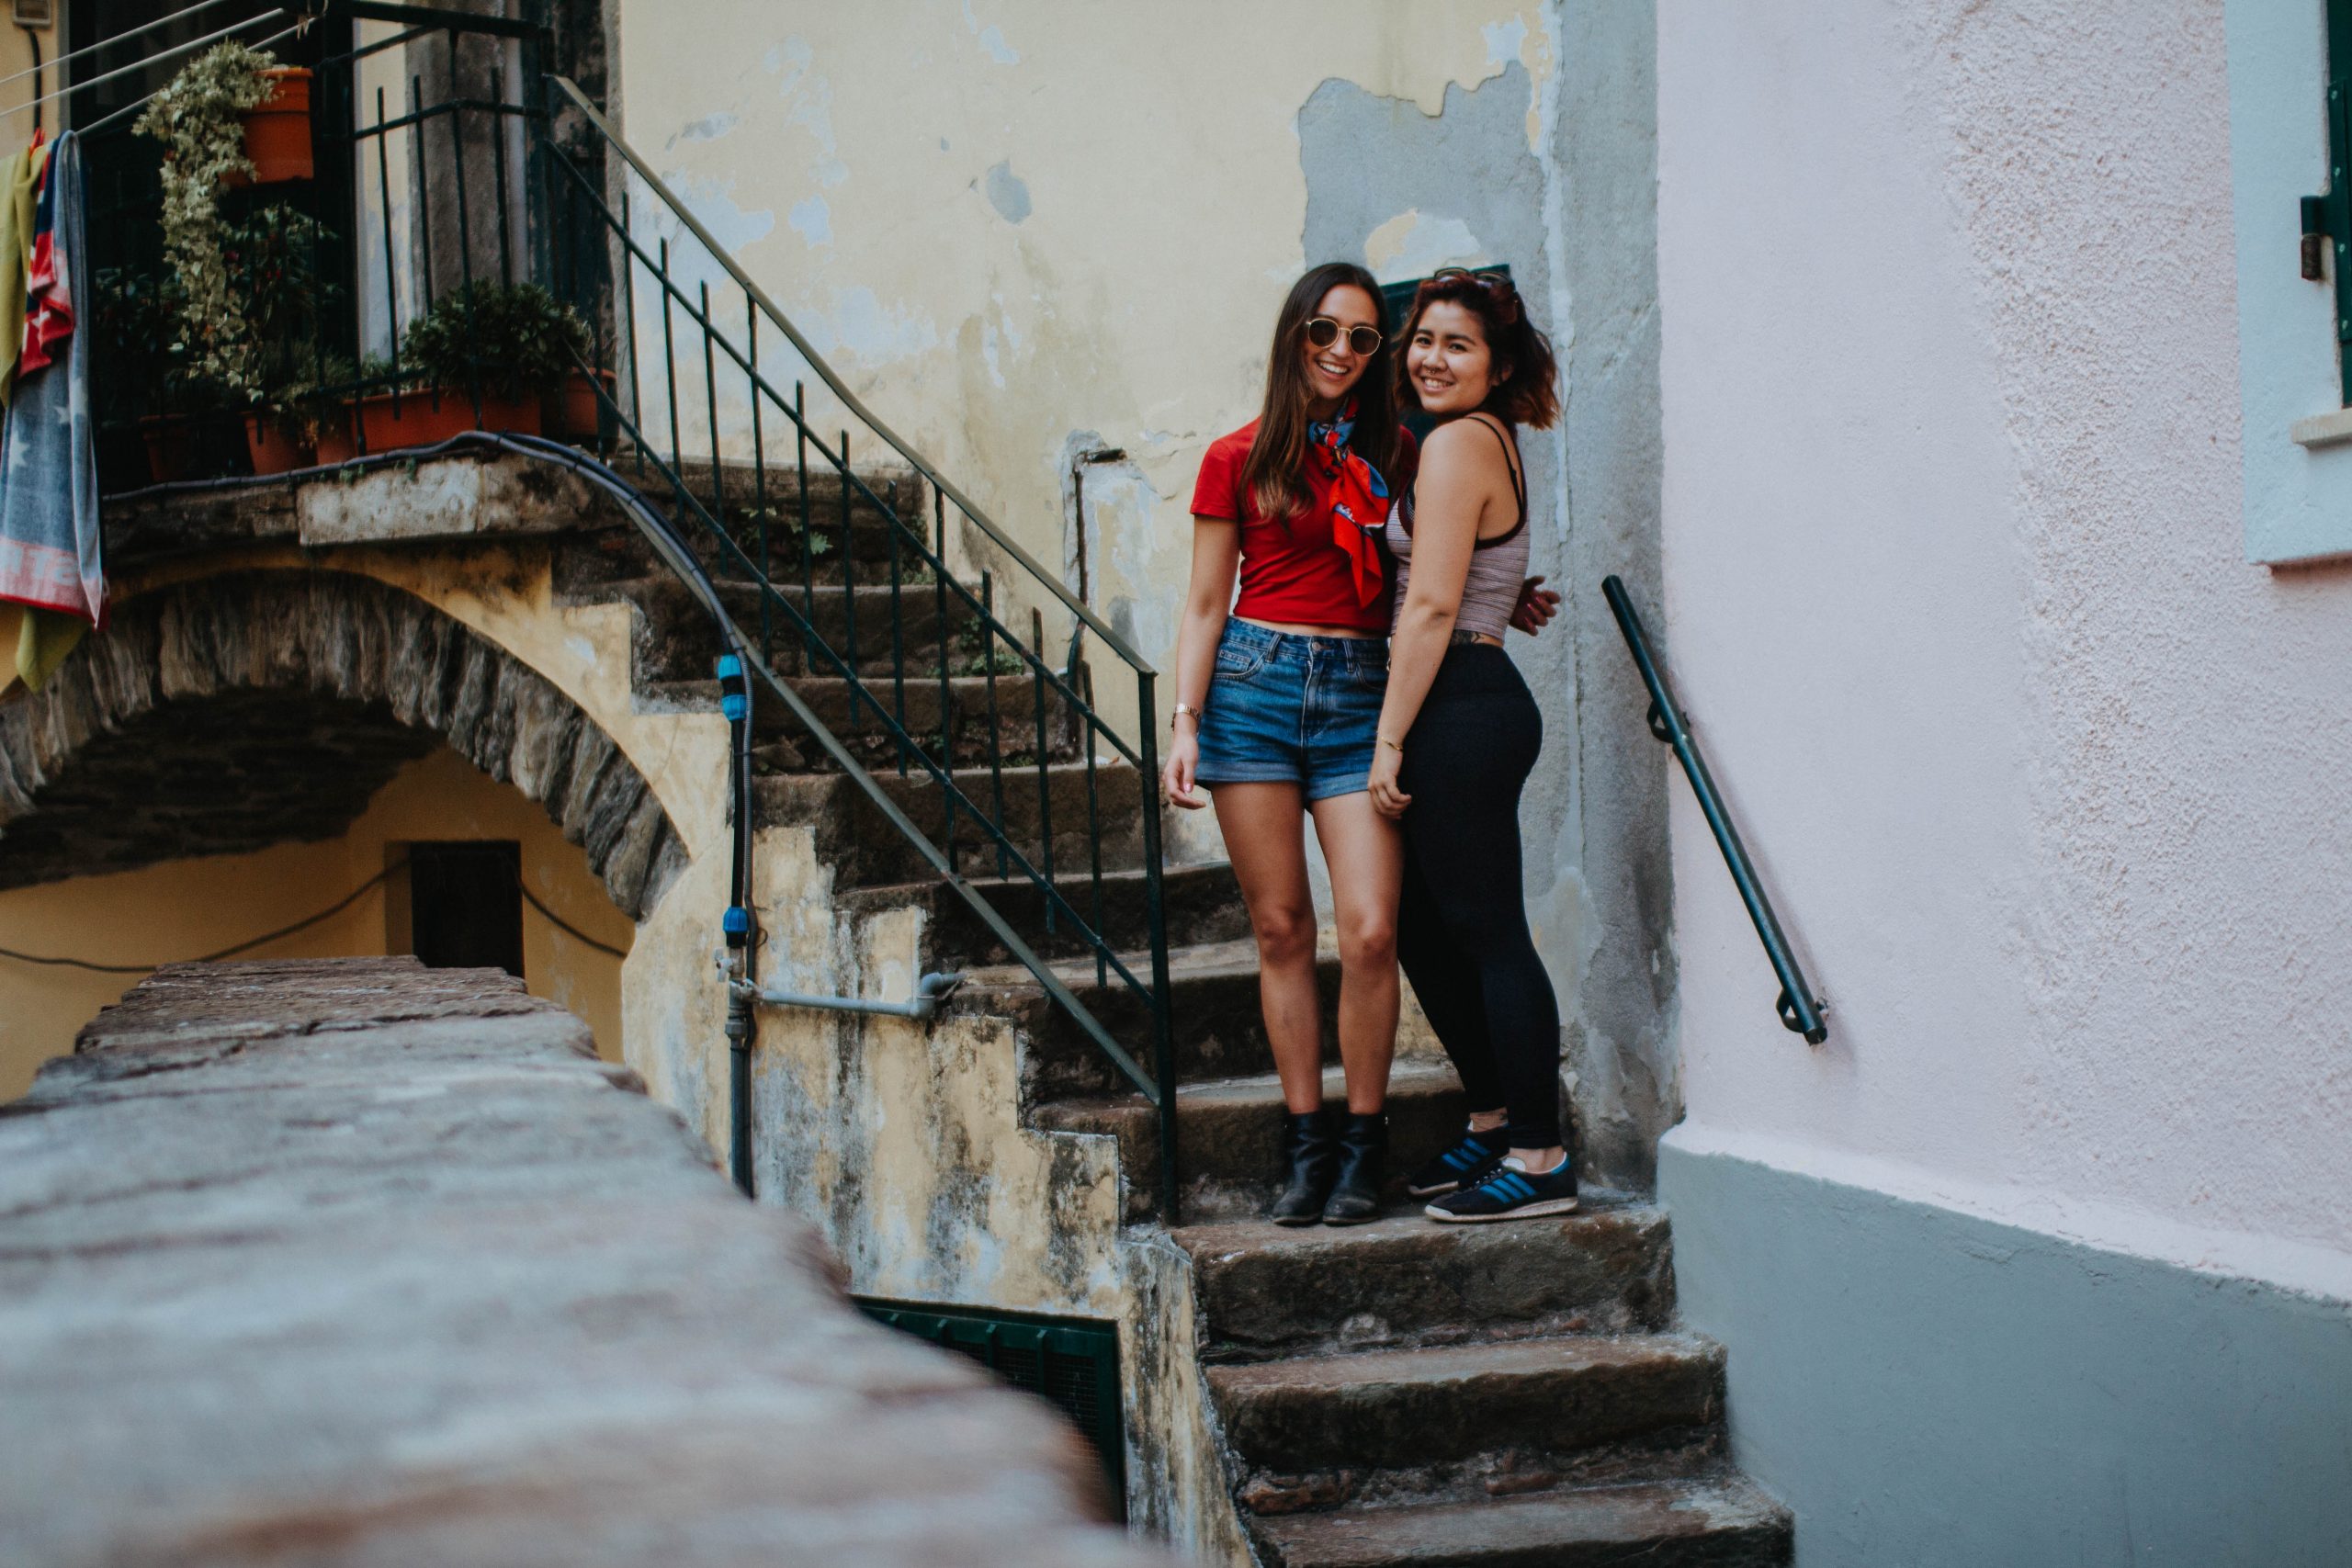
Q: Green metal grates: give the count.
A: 1